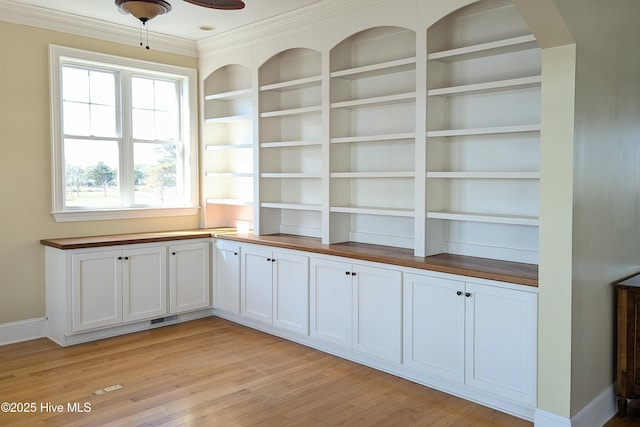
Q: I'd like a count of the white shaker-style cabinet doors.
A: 10